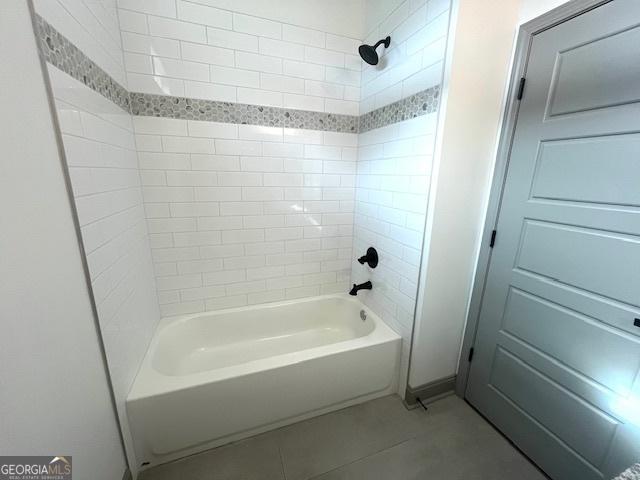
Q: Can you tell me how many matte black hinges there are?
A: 3